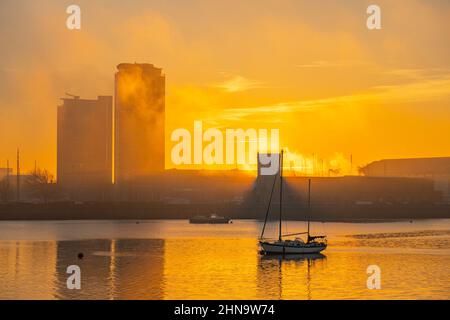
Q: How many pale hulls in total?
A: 1